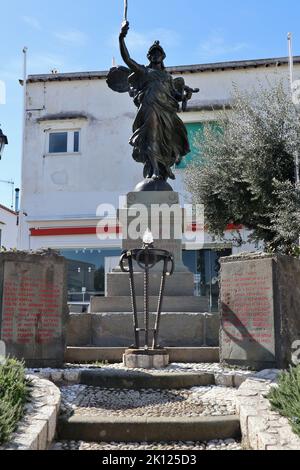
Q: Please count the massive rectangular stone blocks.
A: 2